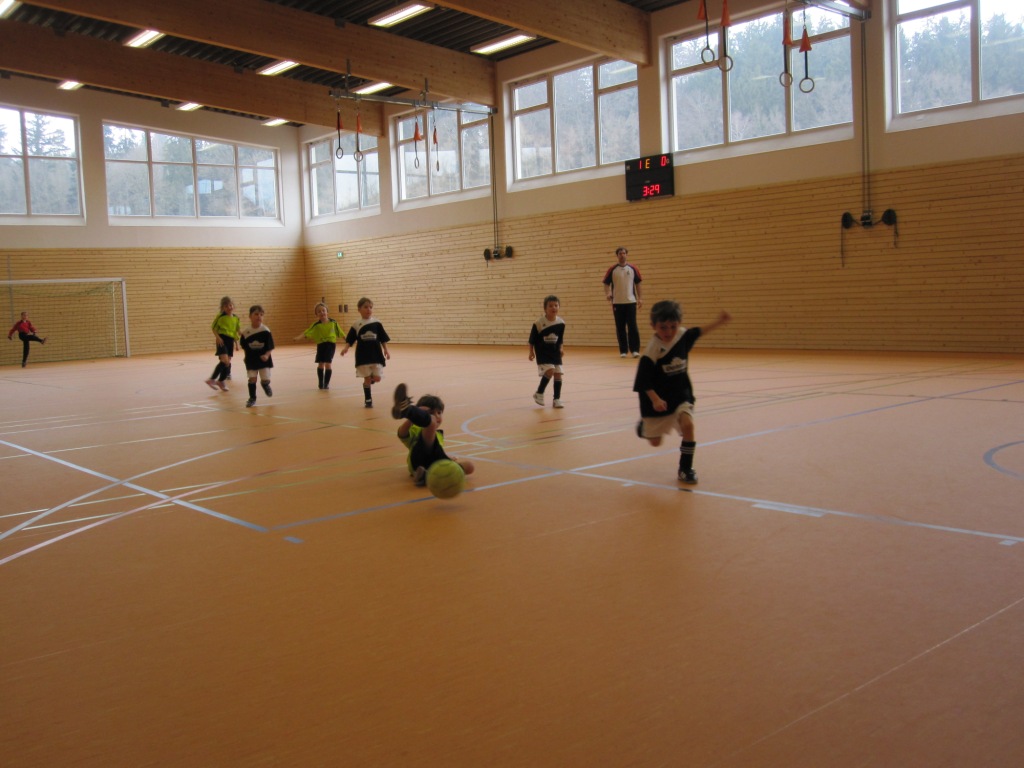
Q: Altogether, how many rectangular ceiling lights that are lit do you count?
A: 9